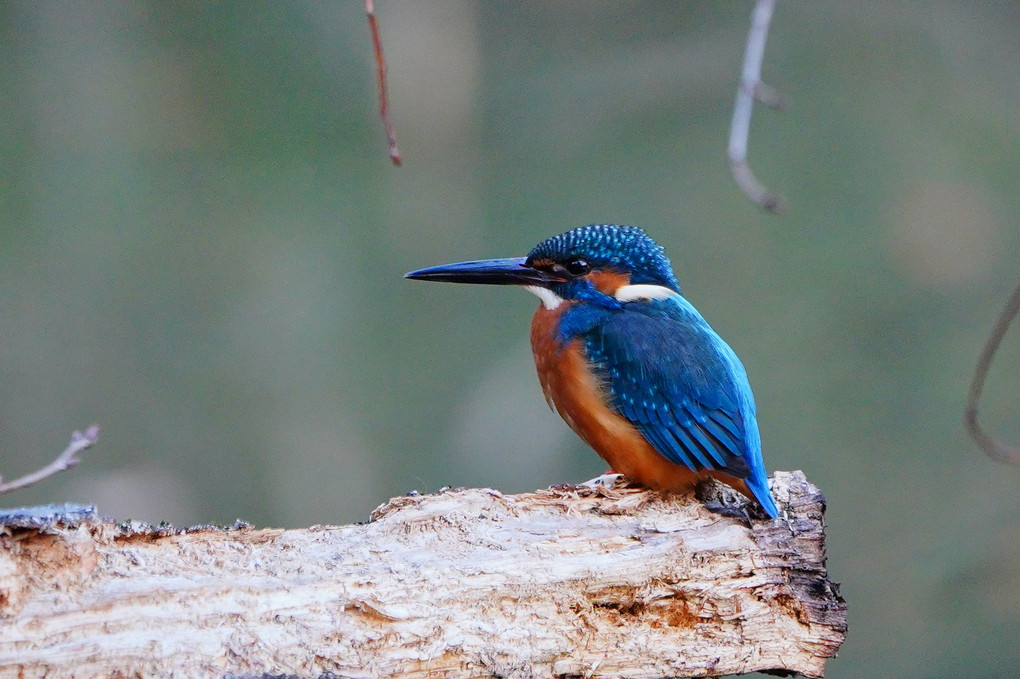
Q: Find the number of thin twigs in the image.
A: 4